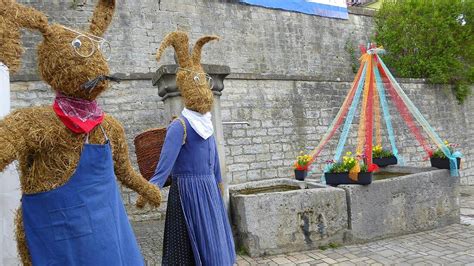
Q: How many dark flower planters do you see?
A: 4